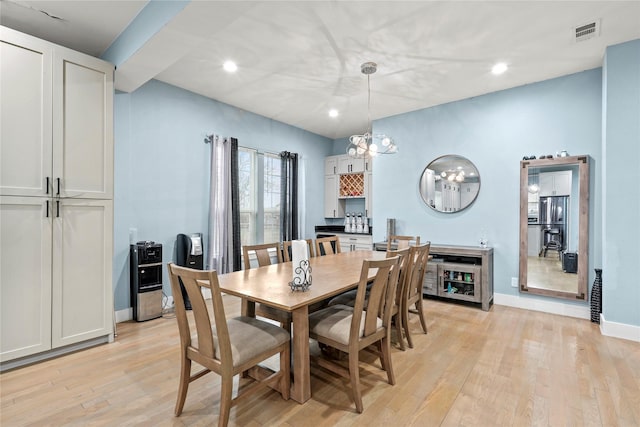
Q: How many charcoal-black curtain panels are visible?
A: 2